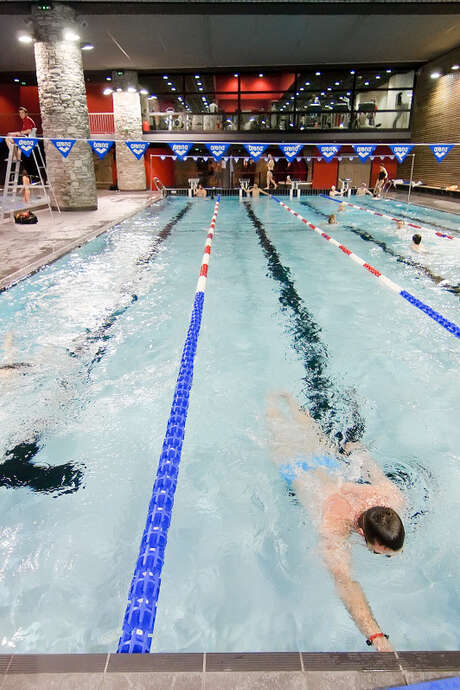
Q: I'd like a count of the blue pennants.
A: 12